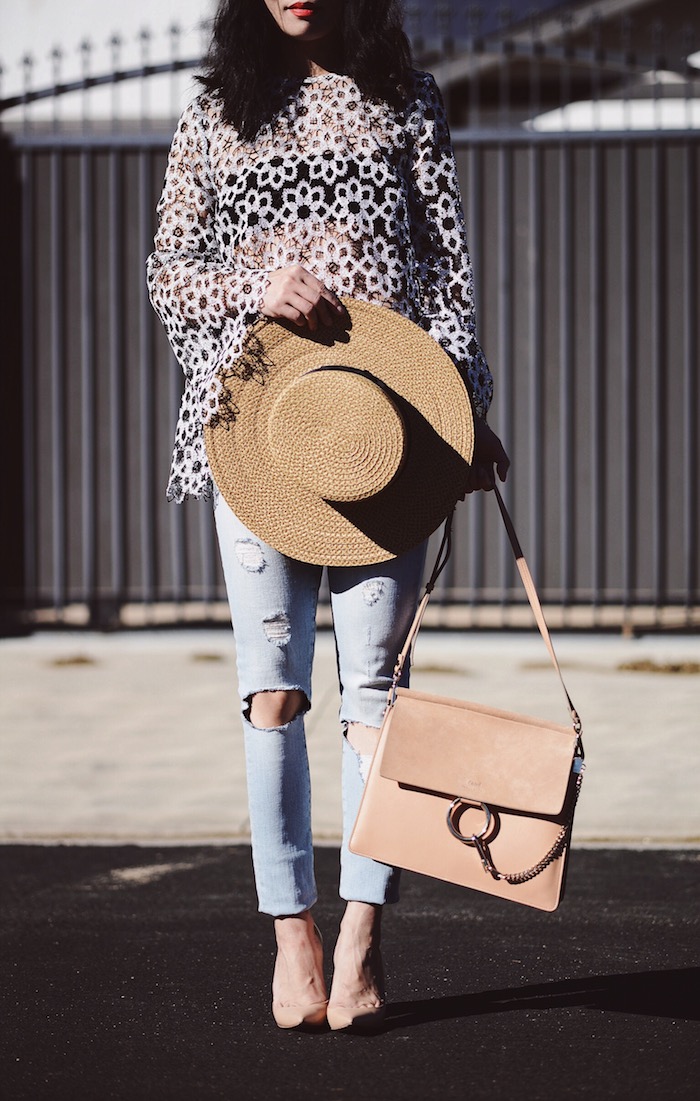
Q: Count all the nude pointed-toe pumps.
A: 2